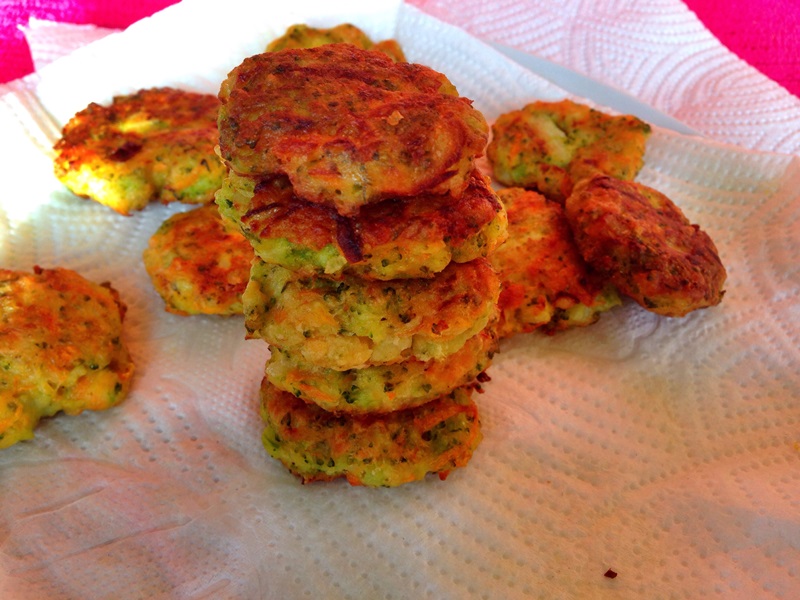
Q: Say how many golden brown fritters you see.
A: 12